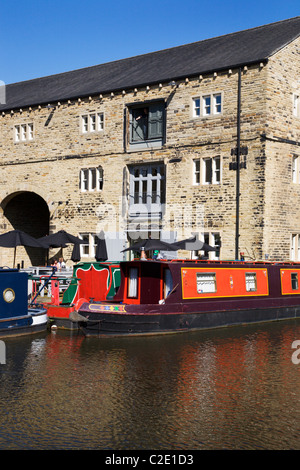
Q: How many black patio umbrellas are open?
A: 4